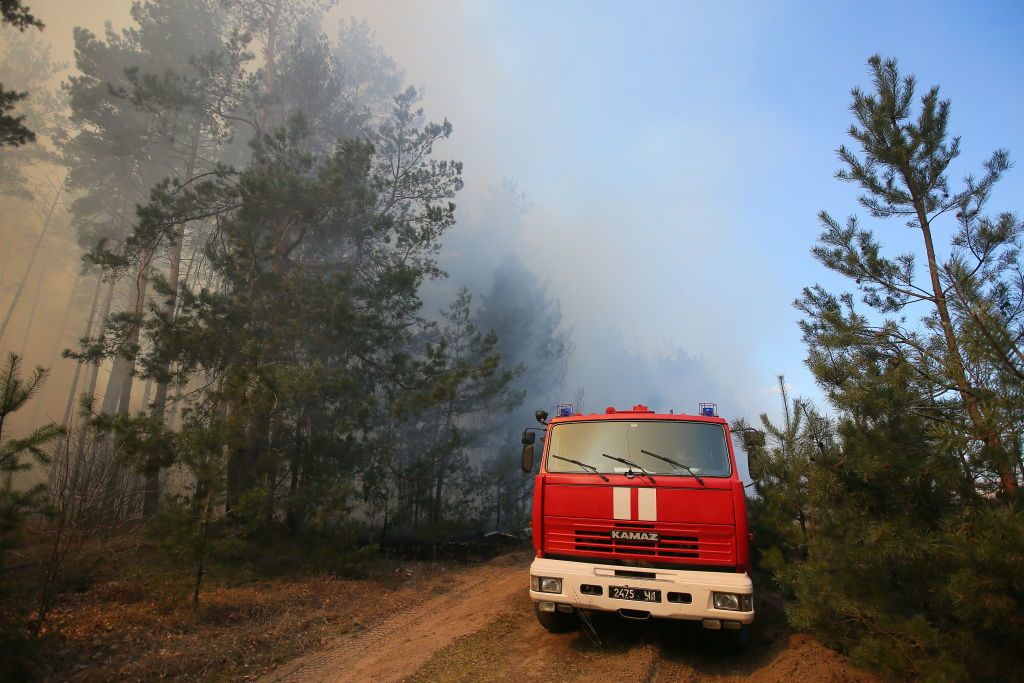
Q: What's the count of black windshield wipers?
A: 3